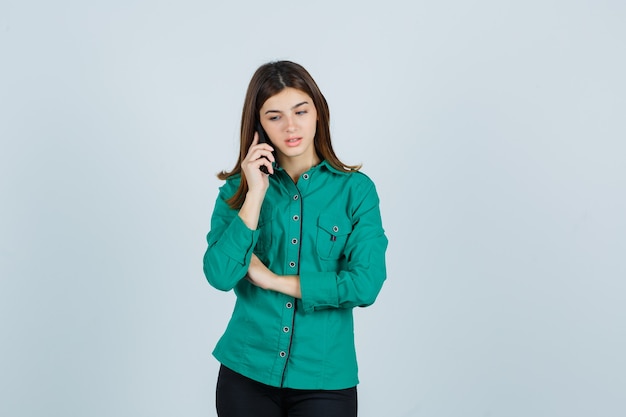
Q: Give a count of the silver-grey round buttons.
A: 9